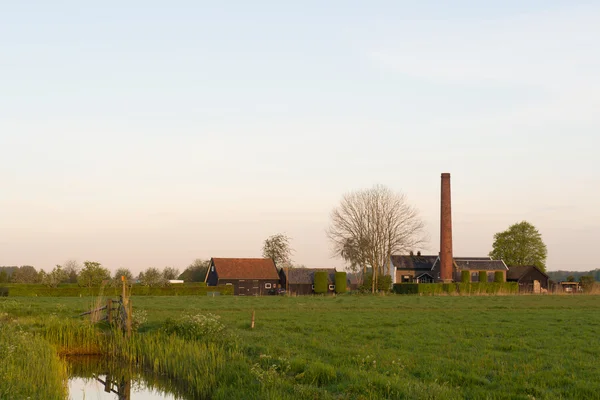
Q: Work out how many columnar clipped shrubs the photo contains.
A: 5